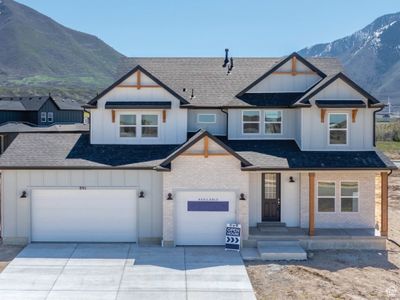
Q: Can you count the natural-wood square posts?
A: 2